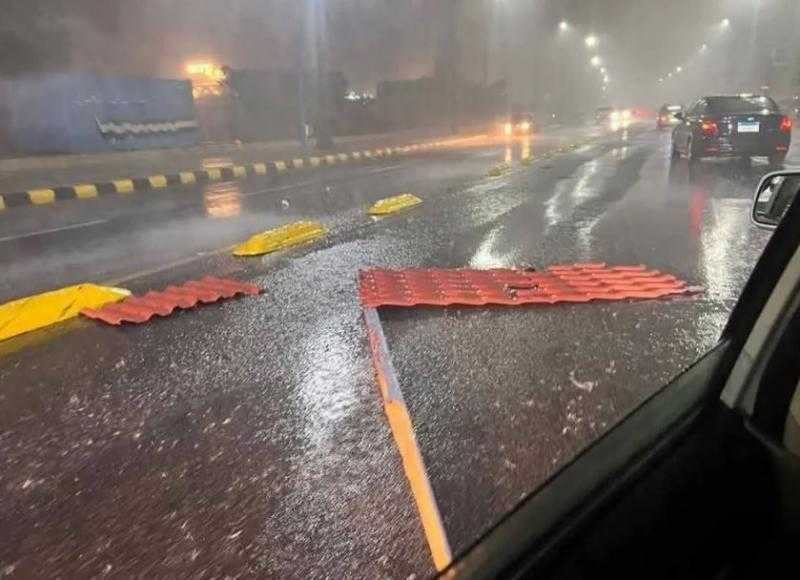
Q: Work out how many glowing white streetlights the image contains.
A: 11